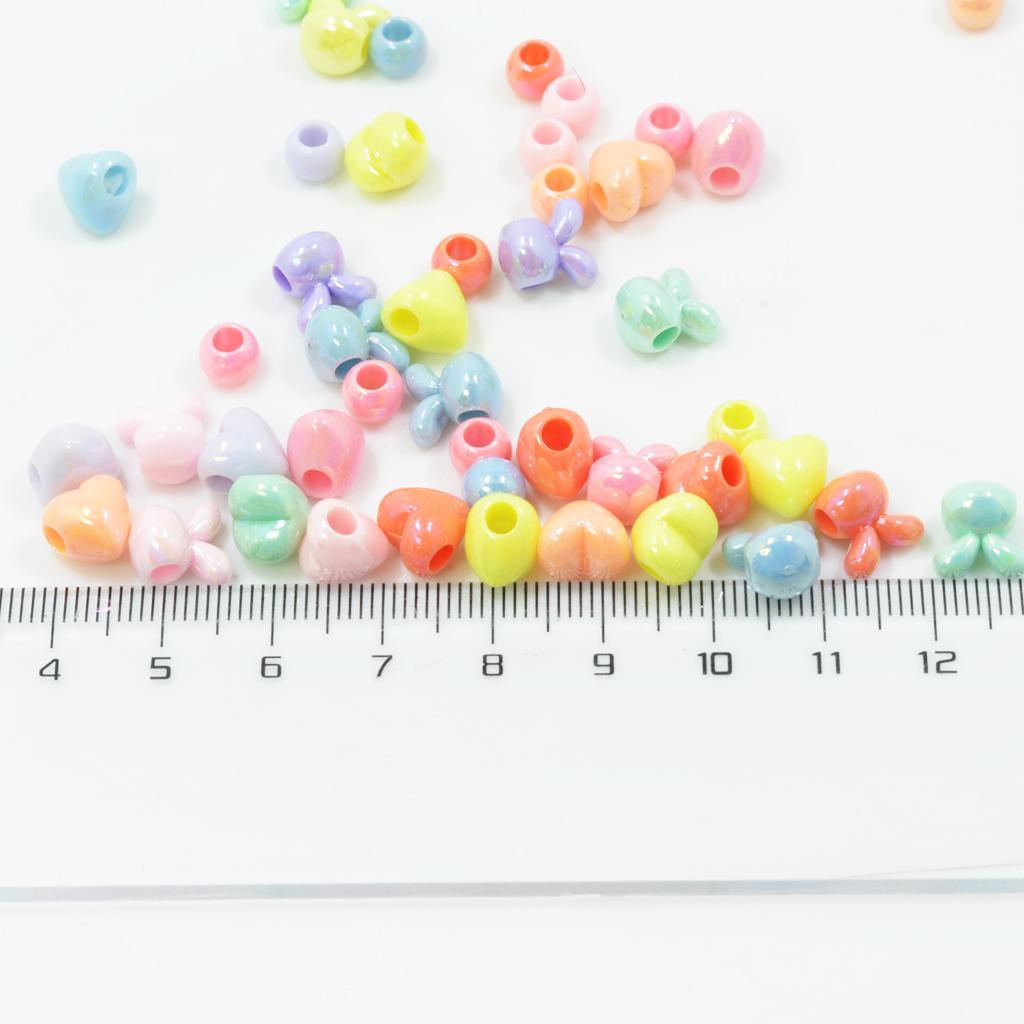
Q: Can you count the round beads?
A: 14